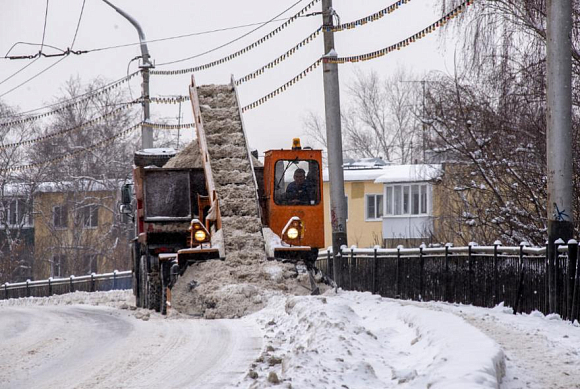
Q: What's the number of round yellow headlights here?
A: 2